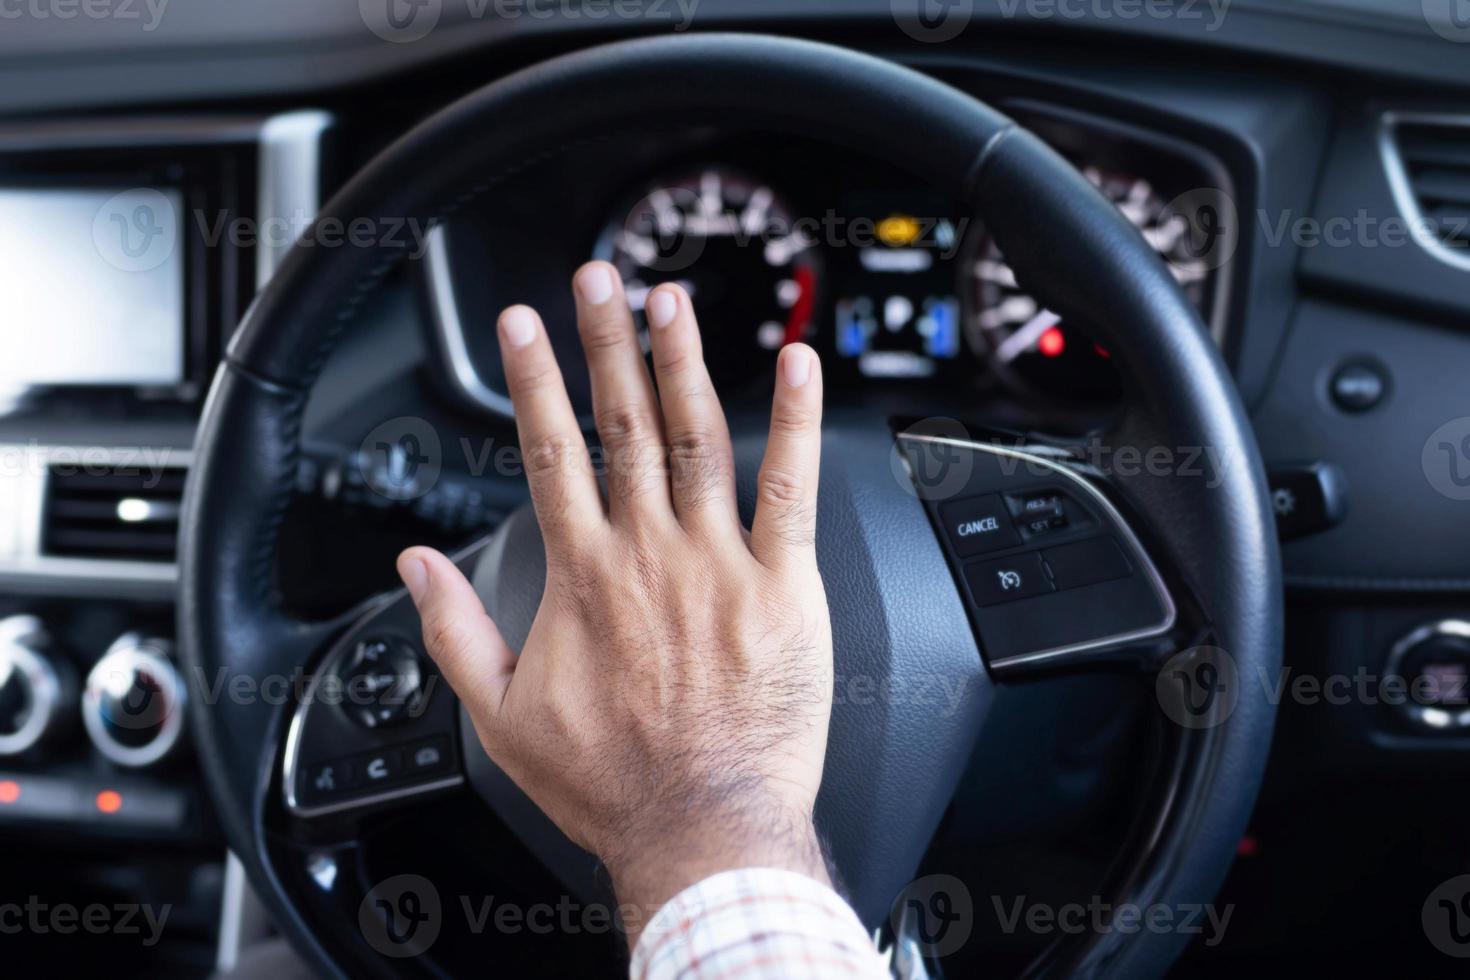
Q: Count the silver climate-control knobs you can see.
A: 2